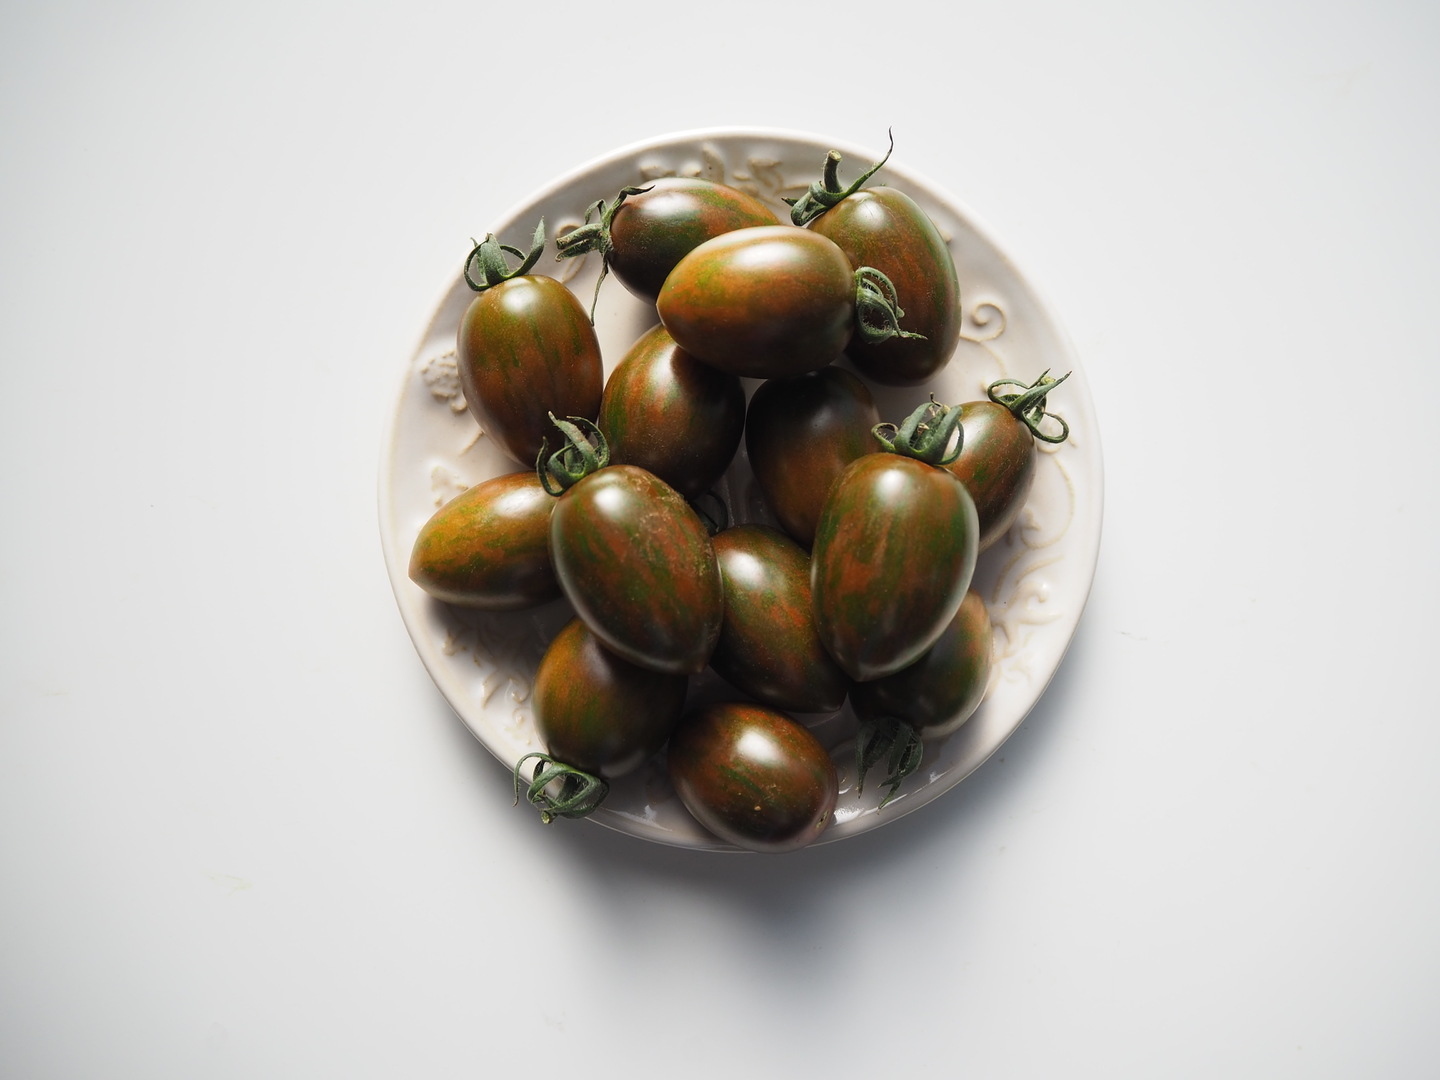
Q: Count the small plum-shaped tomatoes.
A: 14